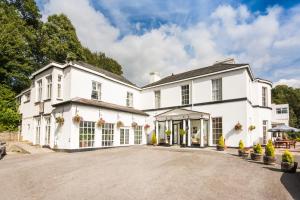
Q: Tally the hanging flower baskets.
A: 8